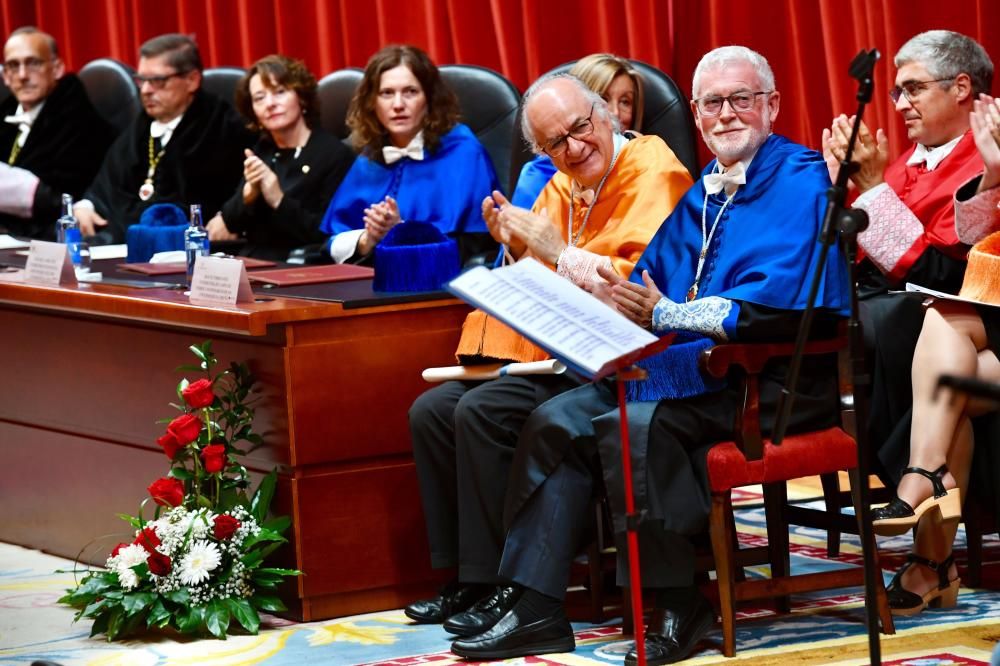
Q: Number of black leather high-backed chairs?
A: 6